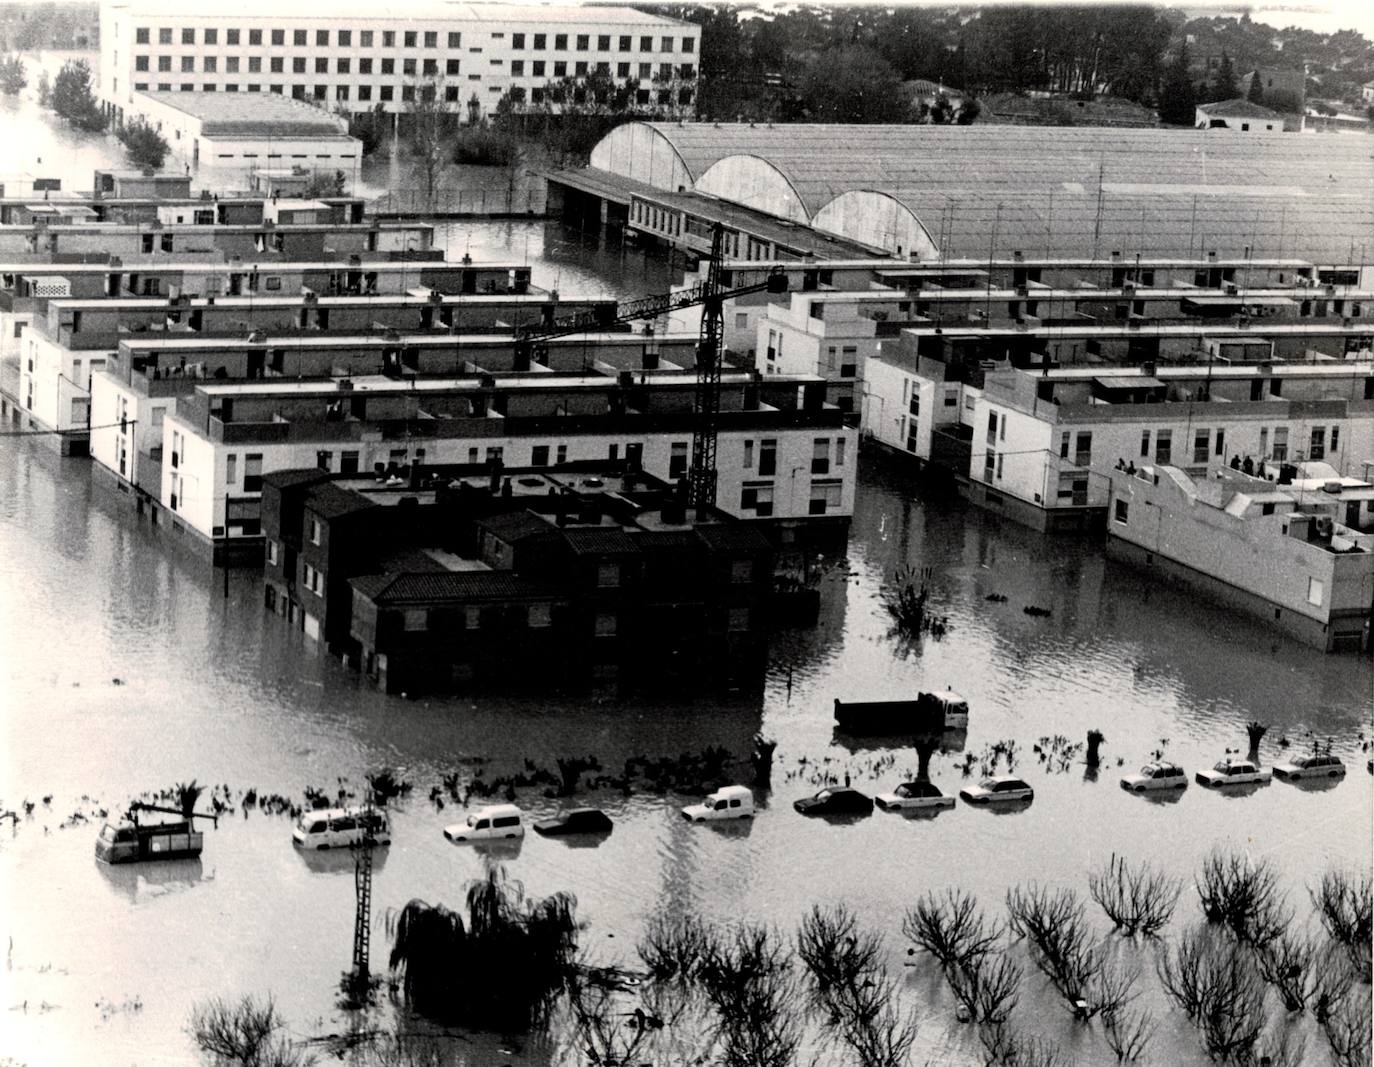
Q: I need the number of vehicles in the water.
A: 12